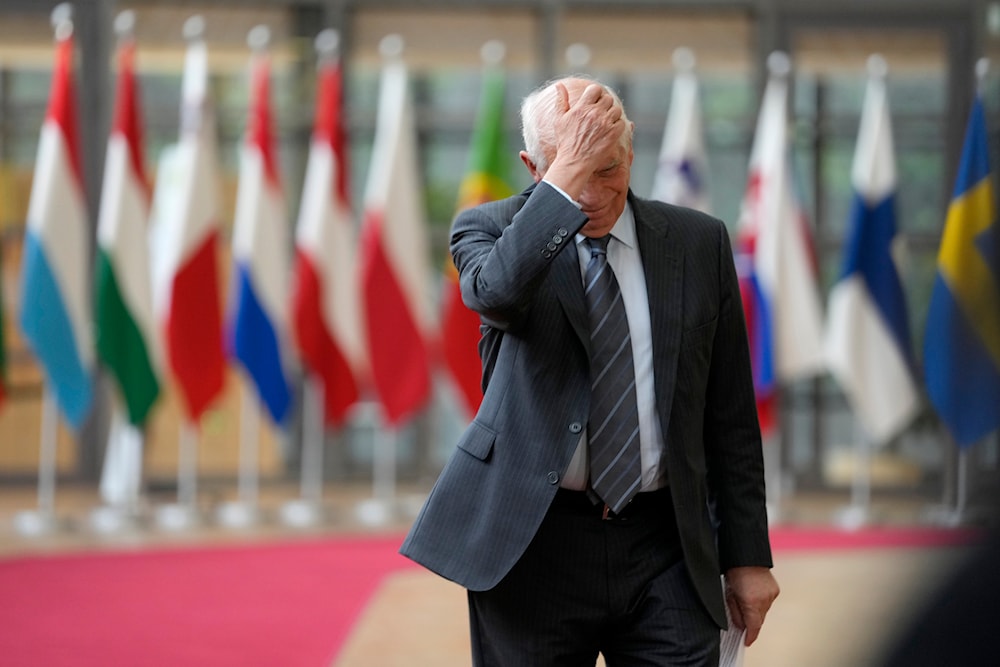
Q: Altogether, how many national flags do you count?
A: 11